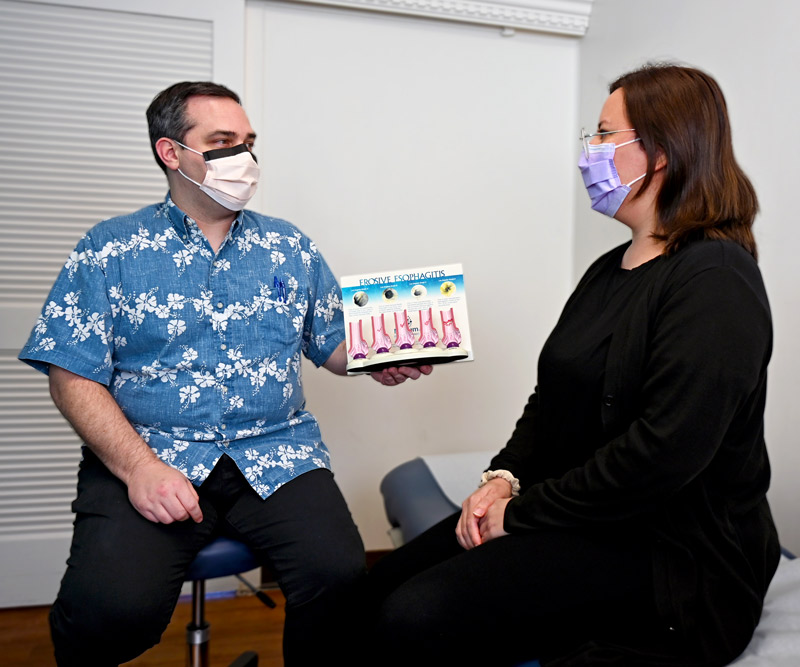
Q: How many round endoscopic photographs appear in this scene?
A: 4